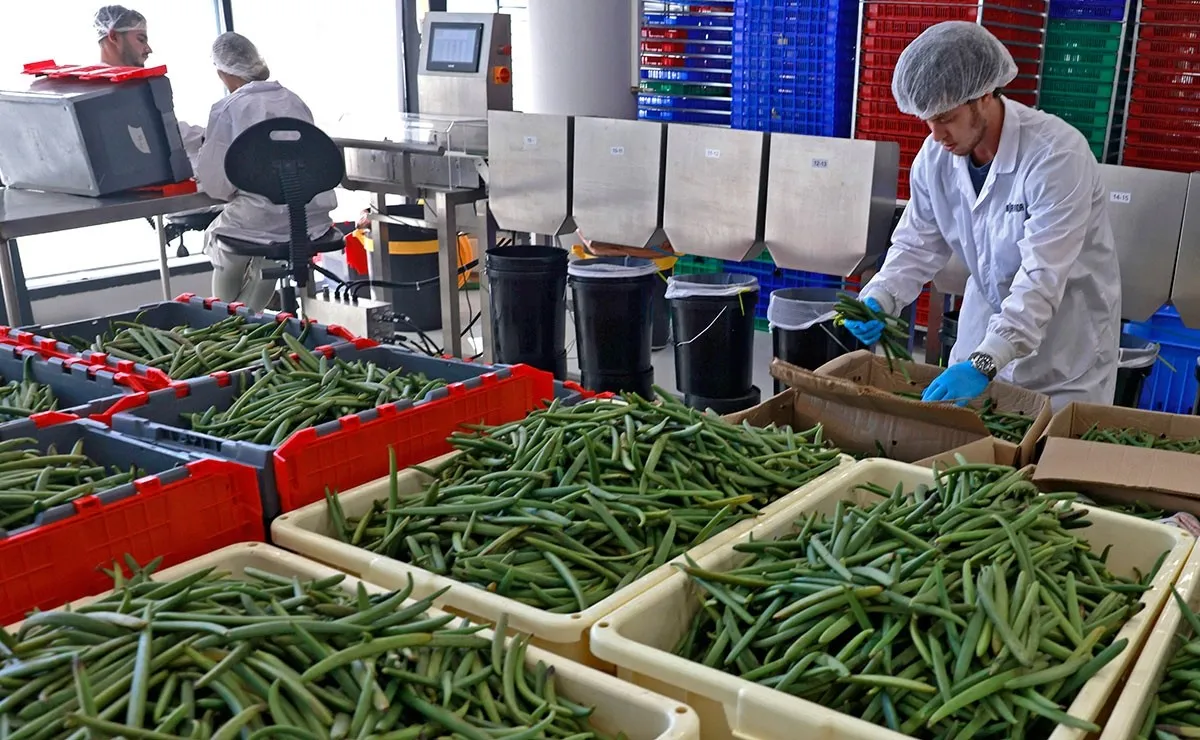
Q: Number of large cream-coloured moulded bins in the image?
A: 4